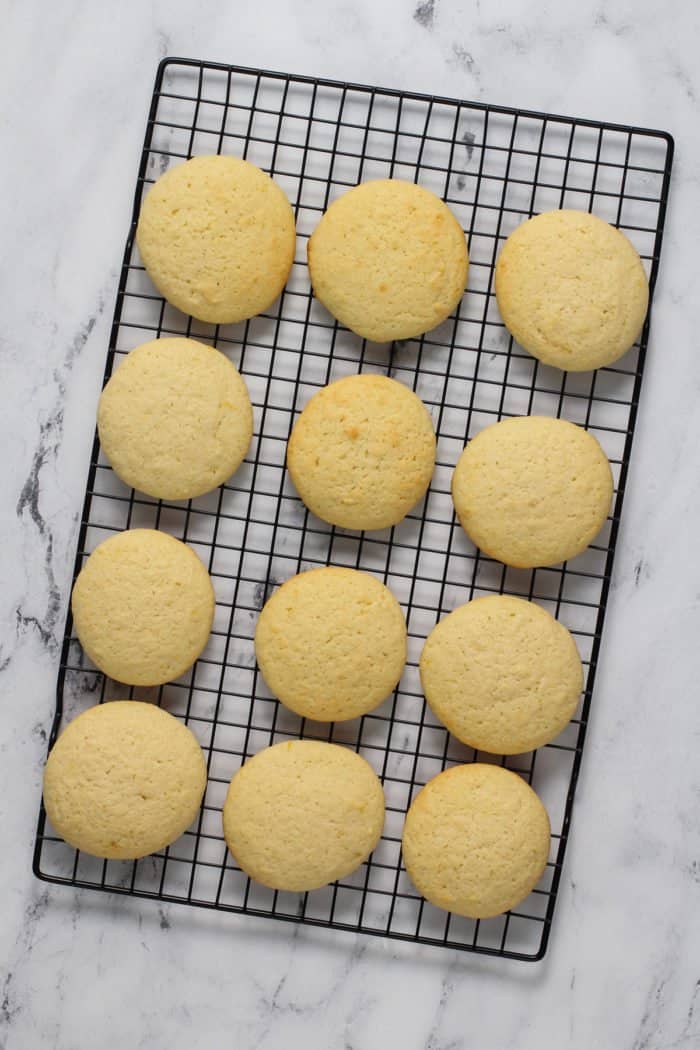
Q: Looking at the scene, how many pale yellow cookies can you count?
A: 12